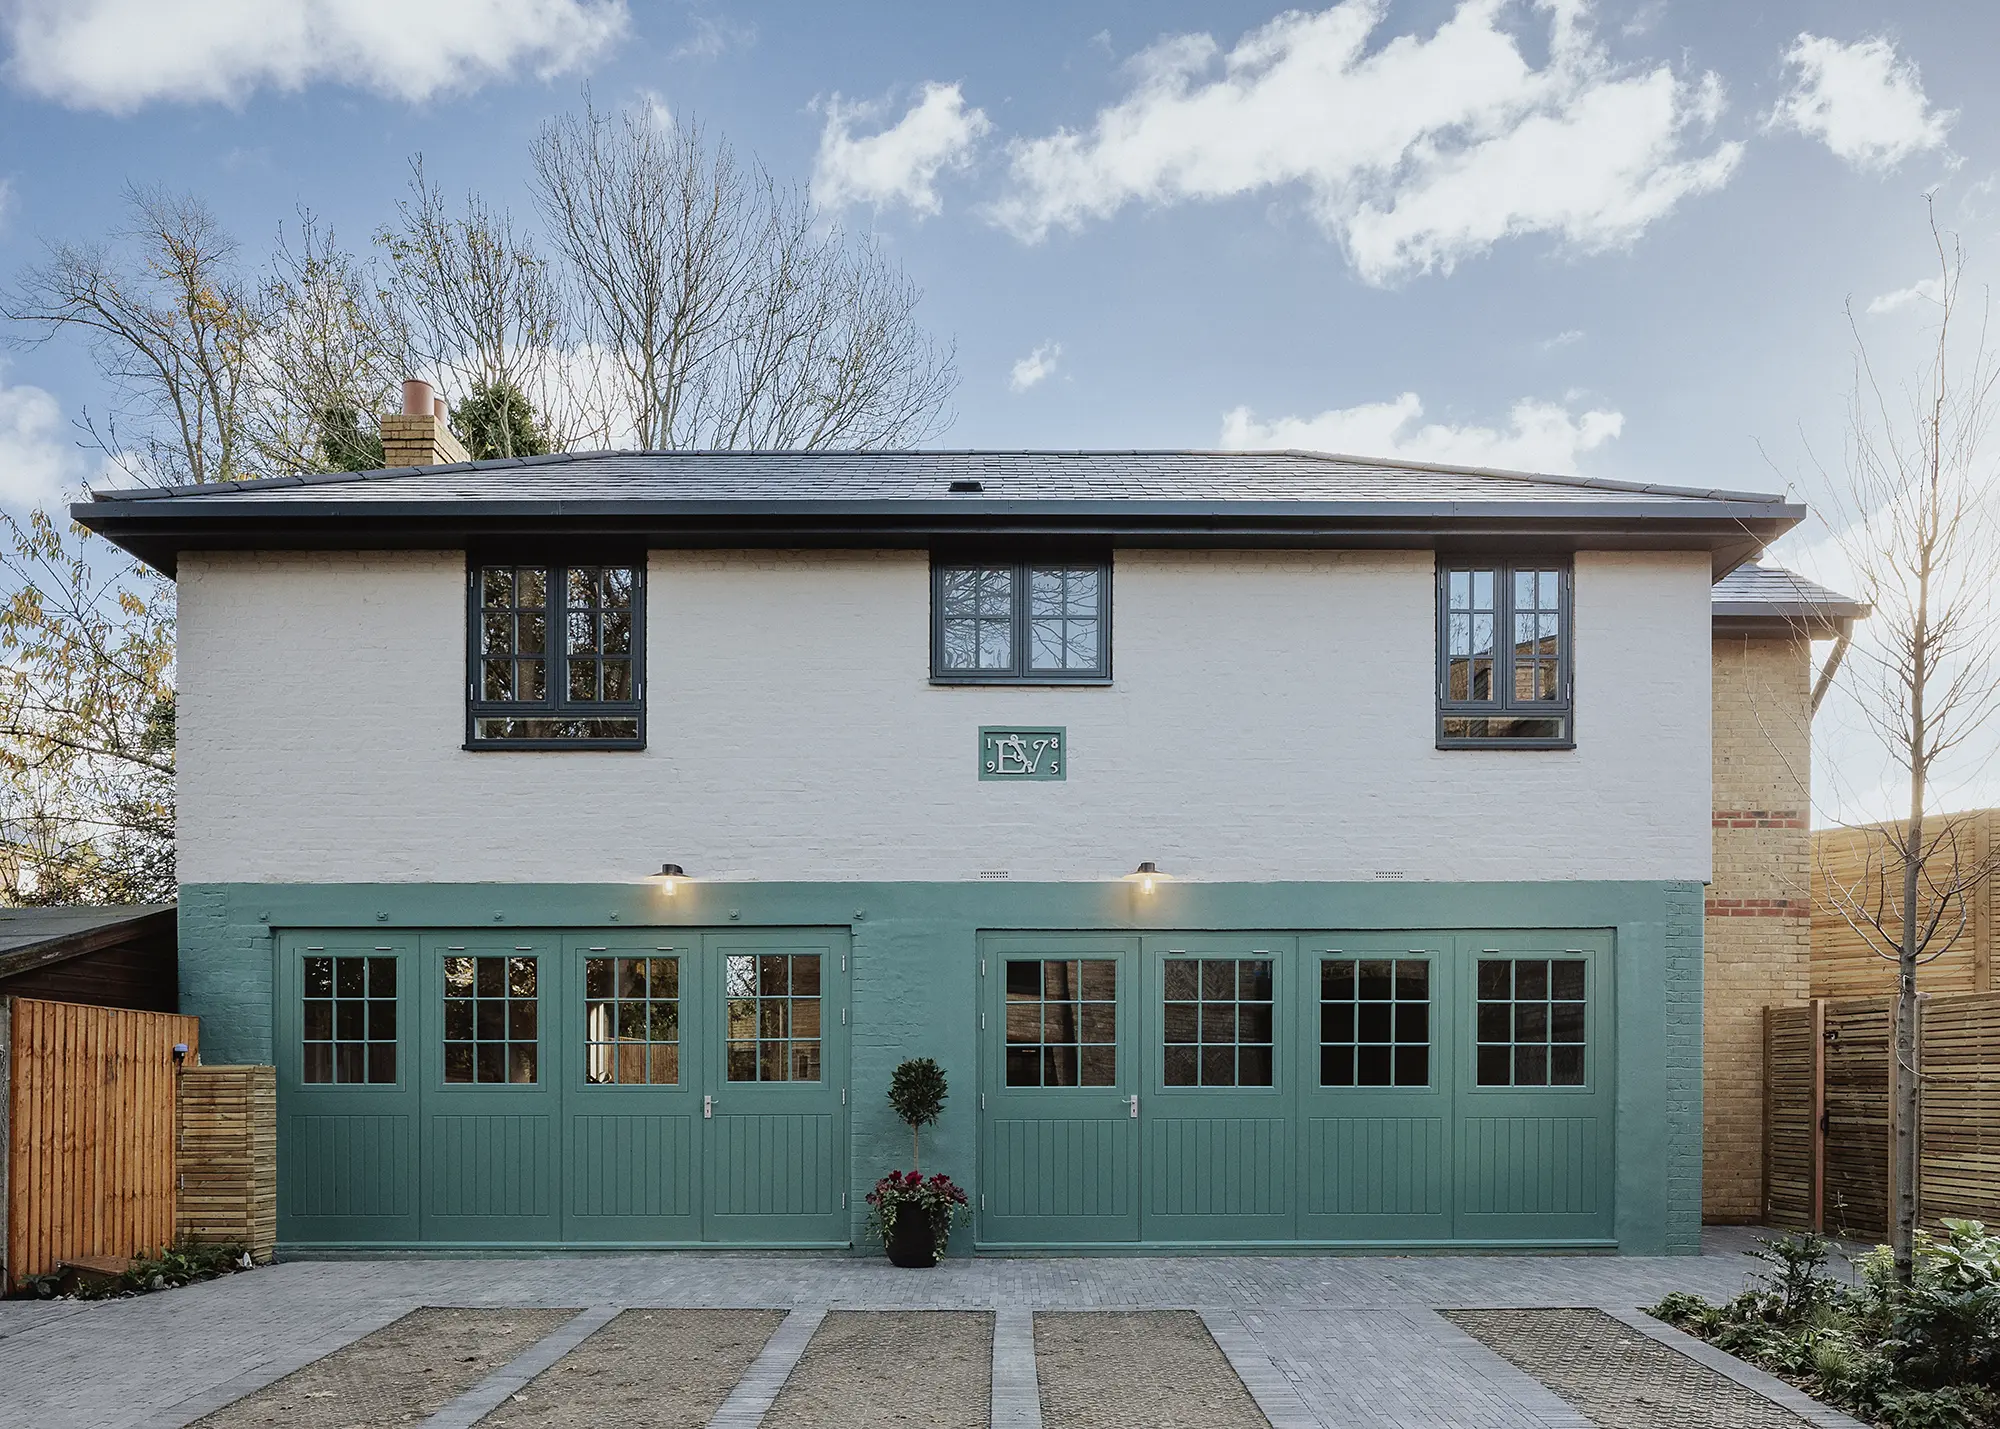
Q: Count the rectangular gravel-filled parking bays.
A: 5